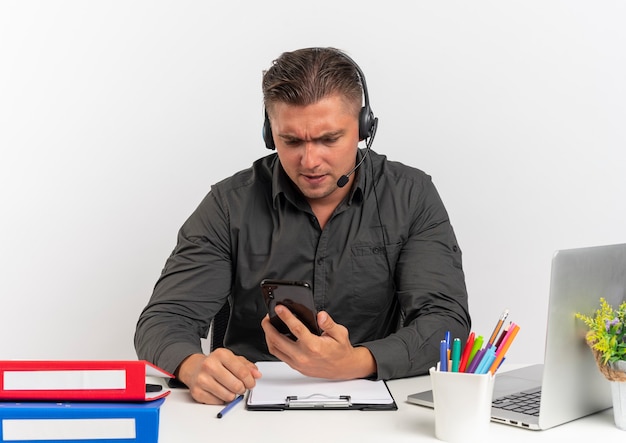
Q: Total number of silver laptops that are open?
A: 1